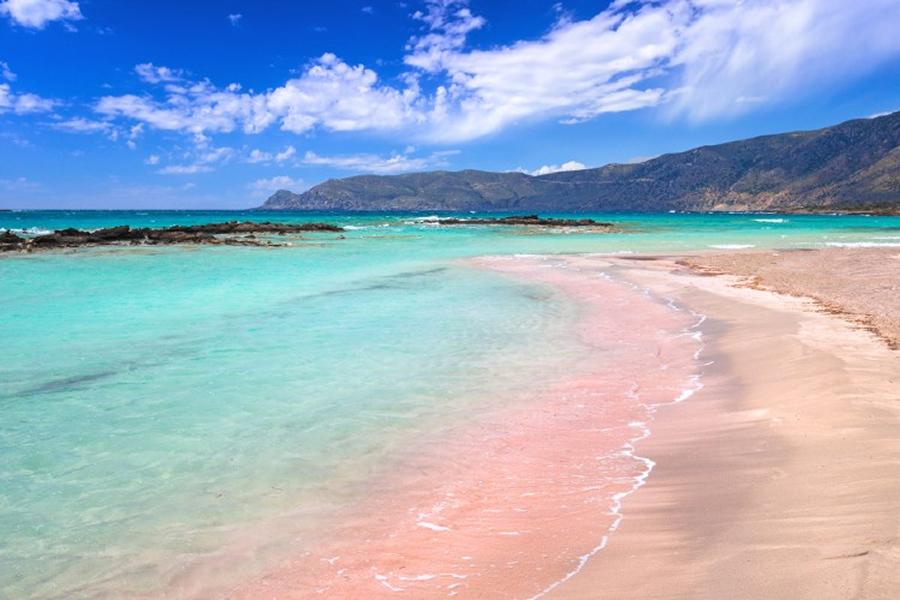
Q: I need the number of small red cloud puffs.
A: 0